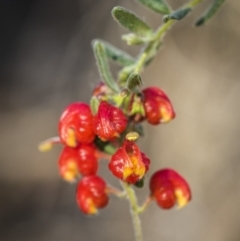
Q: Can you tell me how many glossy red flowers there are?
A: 7